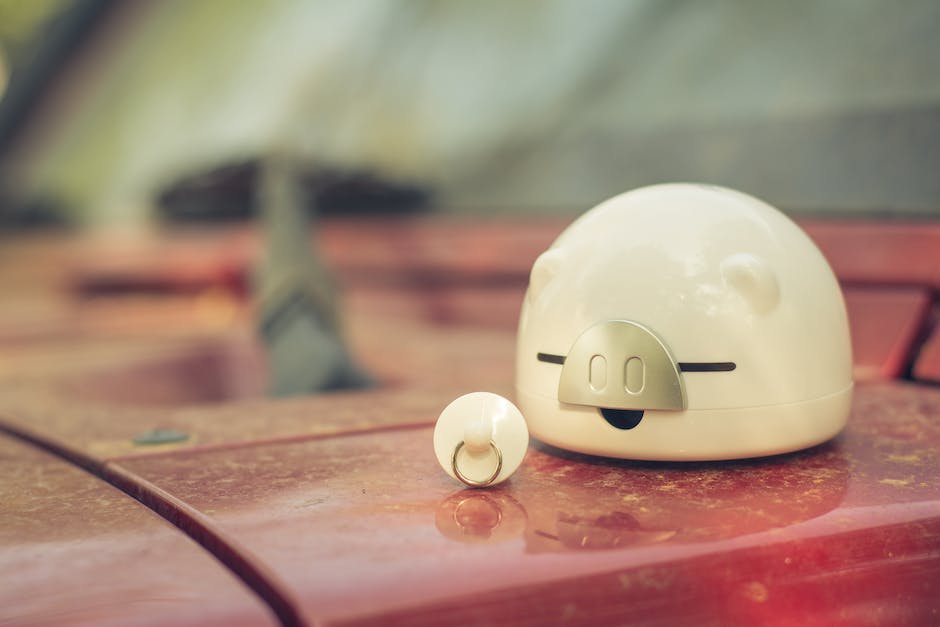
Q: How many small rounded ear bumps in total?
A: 2